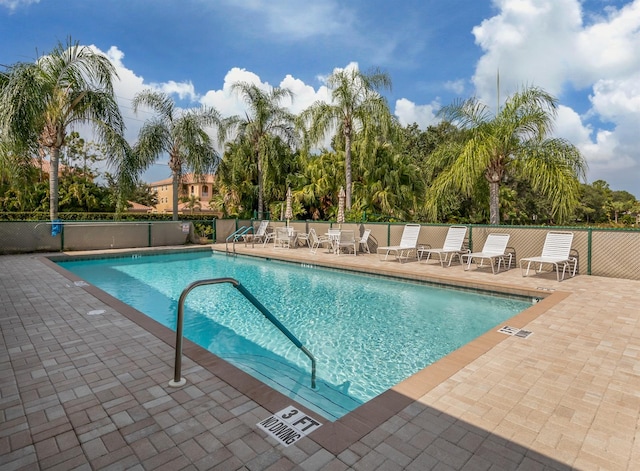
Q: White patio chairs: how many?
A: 13